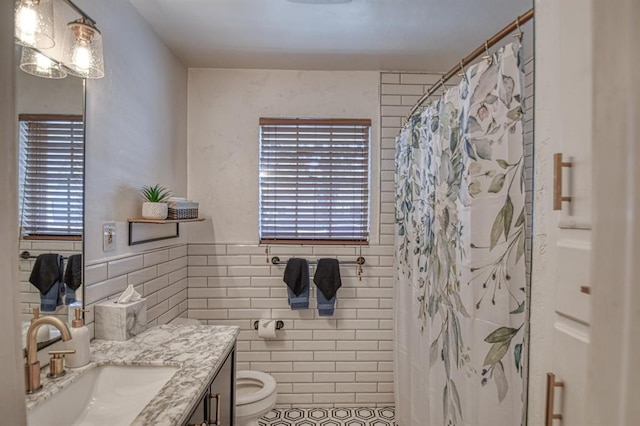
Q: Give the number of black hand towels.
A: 2